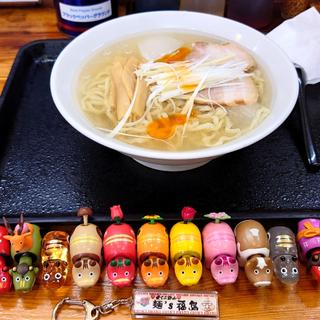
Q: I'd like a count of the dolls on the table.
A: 11